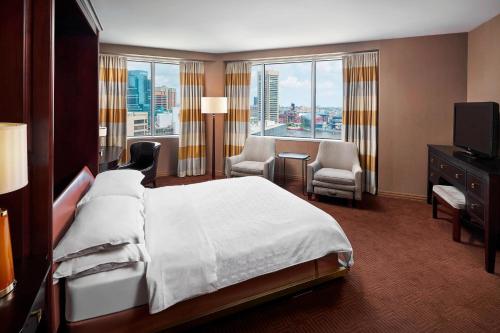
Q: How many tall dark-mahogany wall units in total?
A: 1